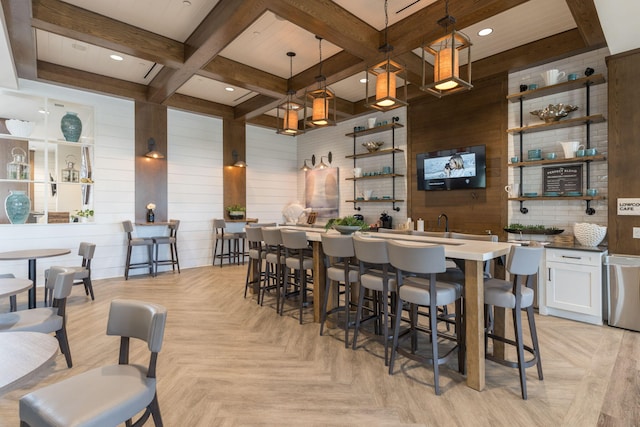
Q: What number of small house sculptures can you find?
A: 2